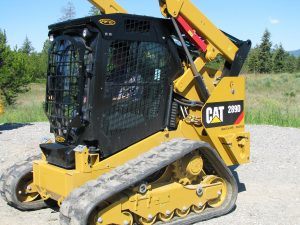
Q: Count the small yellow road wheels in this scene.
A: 4